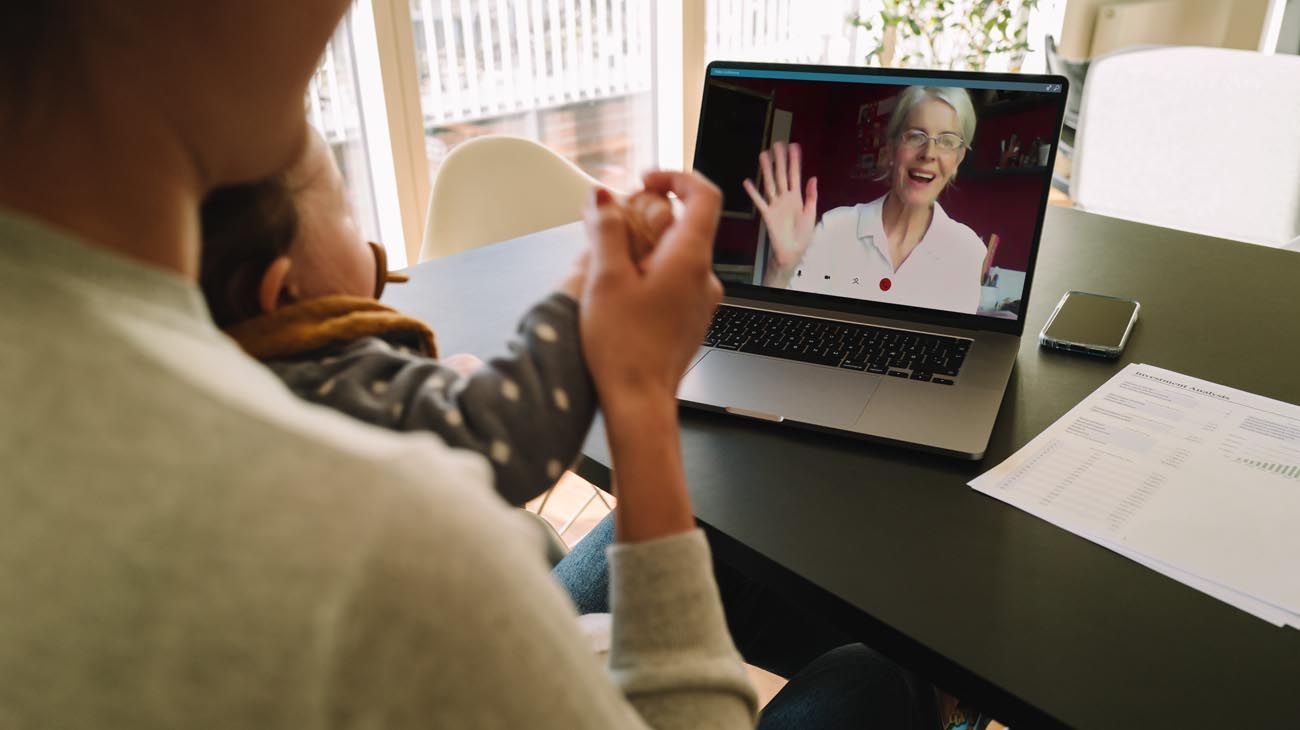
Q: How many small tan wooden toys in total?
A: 0